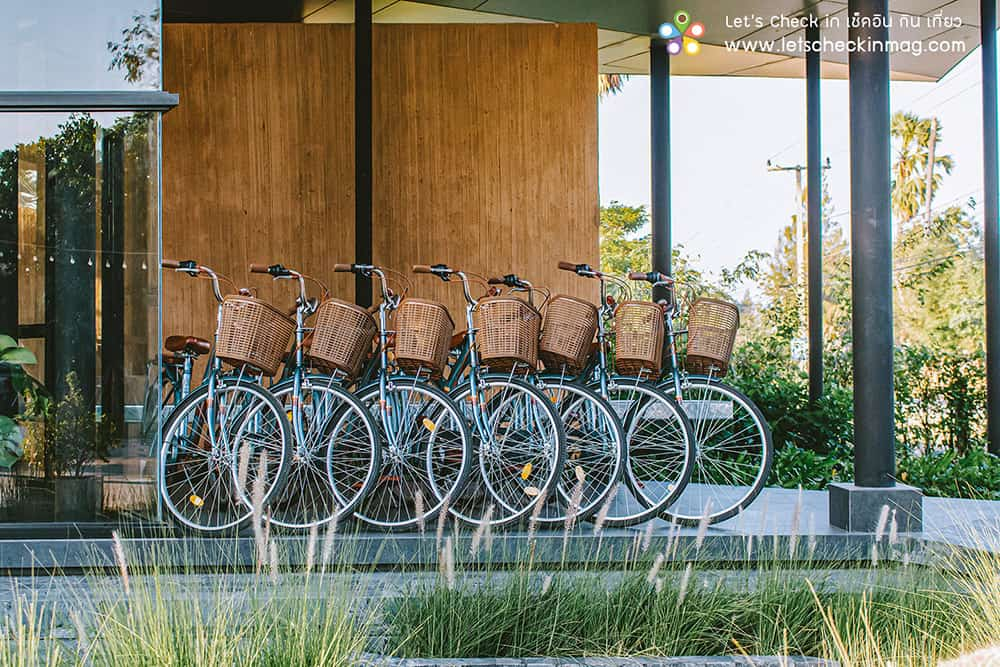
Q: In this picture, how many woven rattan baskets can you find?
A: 7